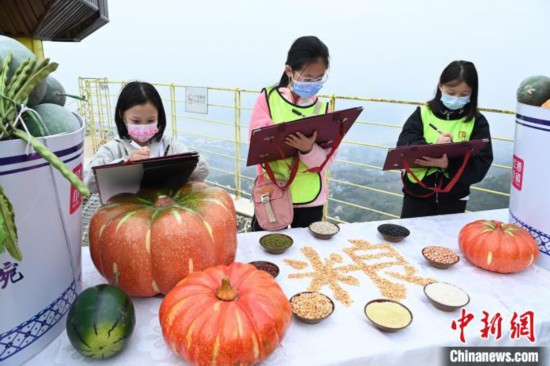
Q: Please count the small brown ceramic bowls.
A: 8